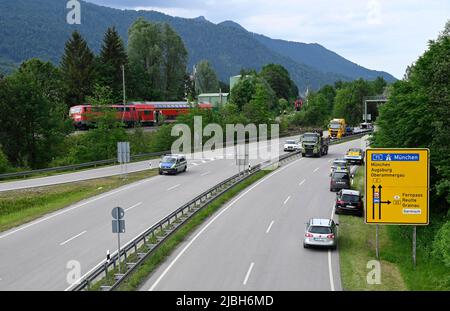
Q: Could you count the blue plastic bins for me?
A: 0